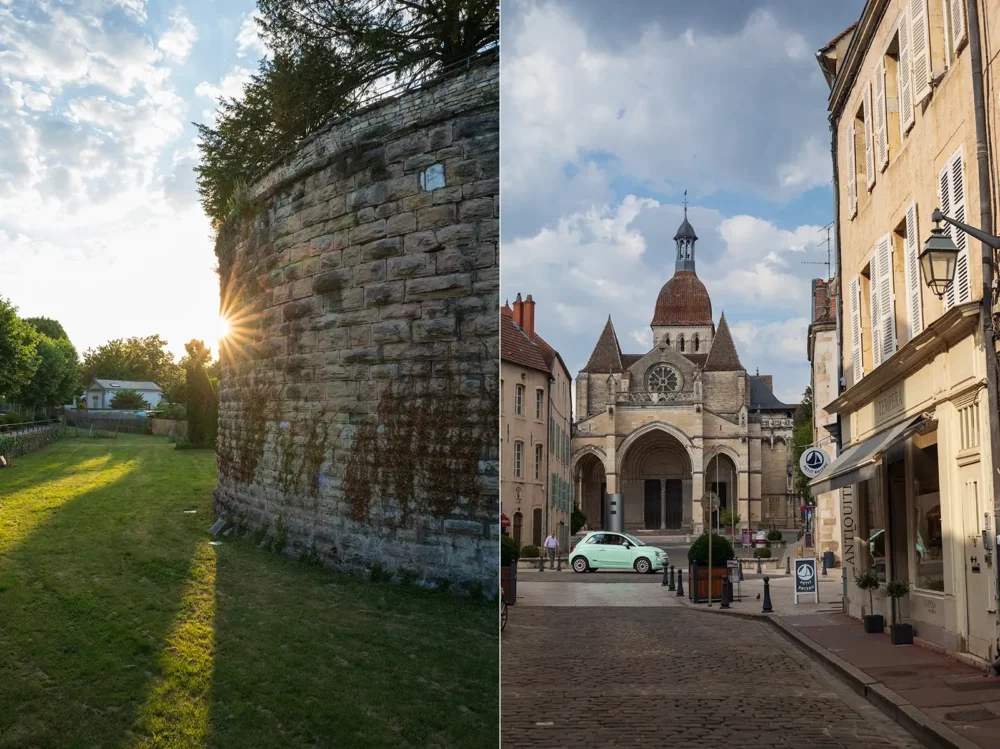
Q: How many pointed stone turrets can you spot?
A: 2